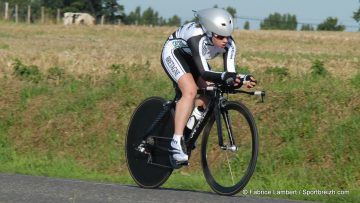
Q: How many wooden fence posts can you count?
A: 6